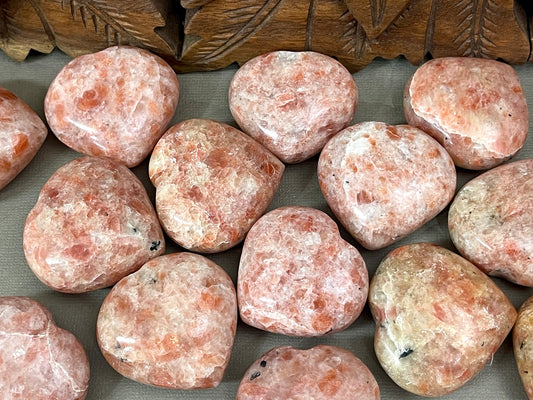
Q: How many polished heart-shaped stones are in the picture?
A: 14